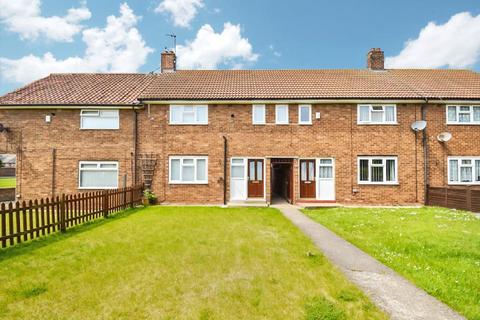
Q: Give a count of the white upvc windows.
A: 11